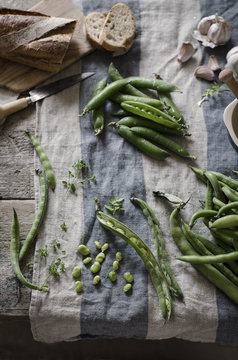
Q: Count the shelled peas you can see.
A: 14